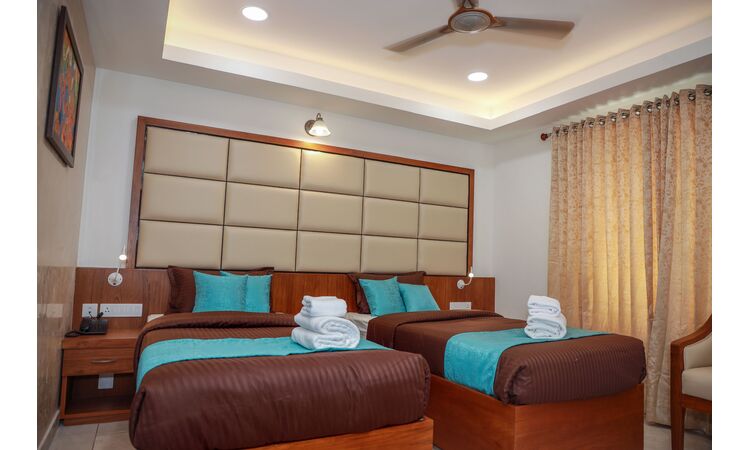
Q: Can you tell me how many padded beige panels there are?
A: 15